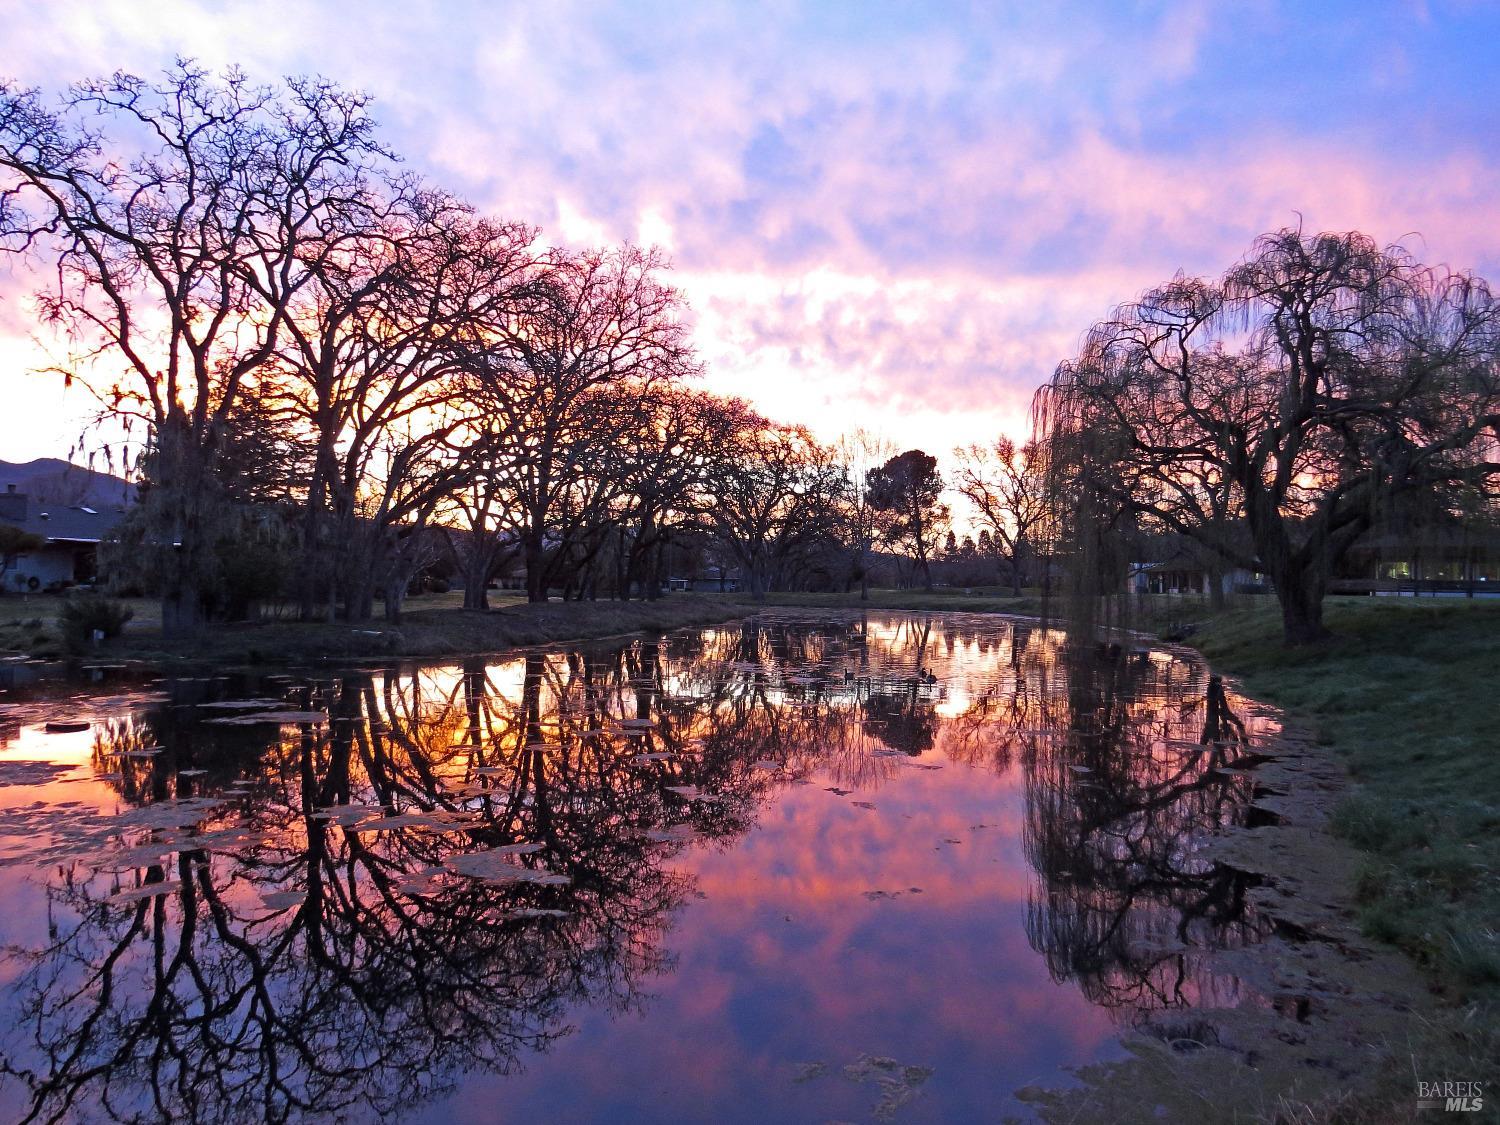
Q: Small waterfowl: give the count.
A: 3